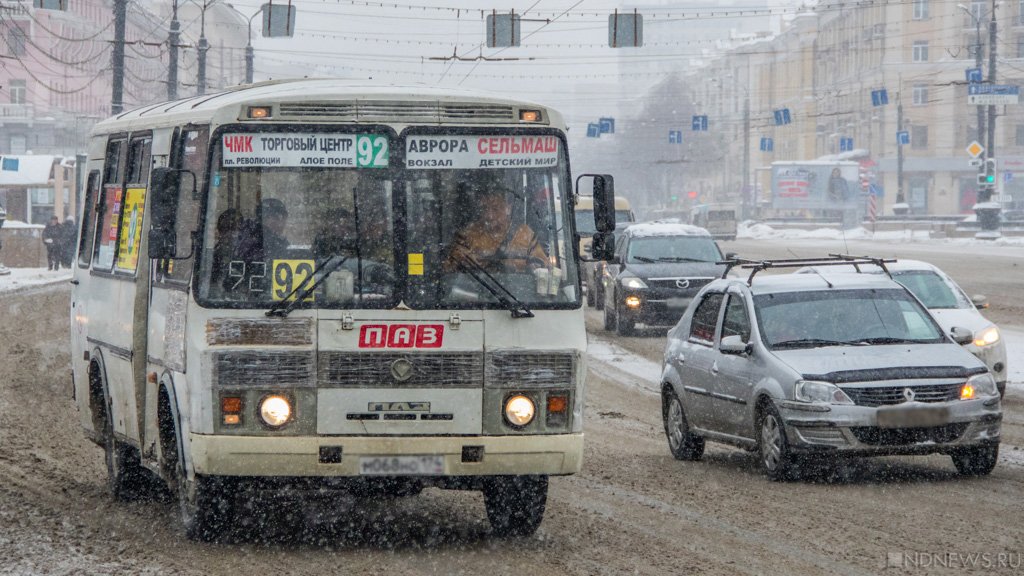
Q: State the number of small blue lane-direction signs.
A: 10